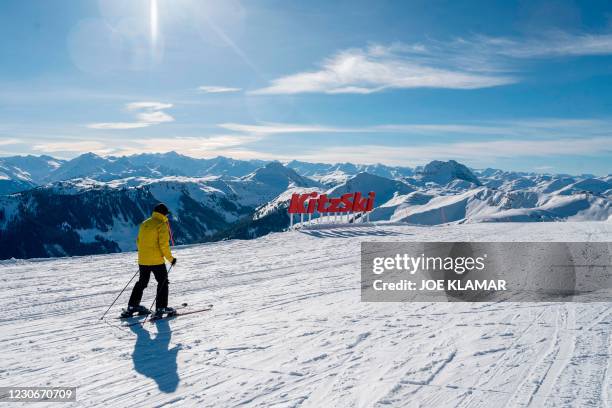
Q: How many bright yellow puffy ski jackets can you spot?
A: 1